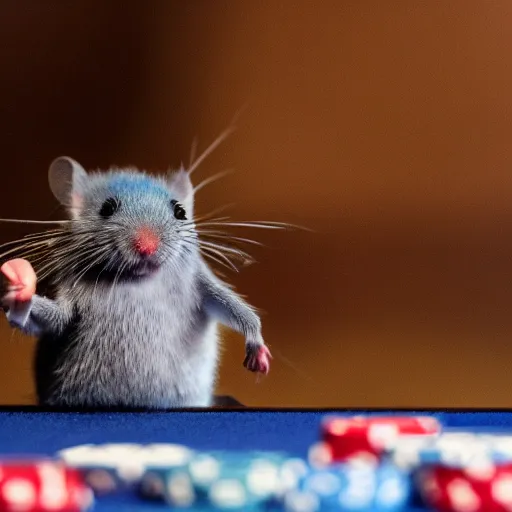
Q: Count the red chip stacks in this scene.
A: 3